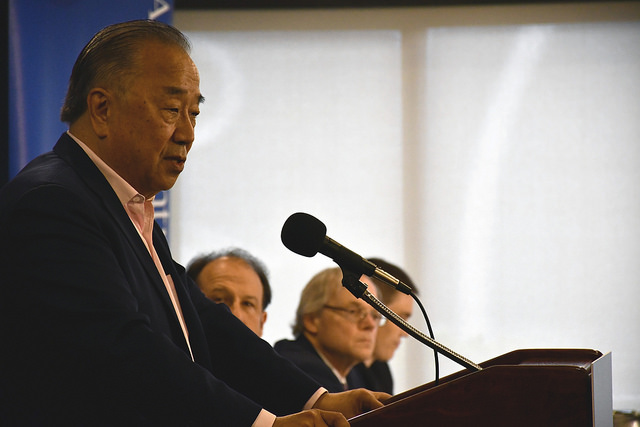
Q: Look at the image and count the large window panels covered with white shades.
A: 2